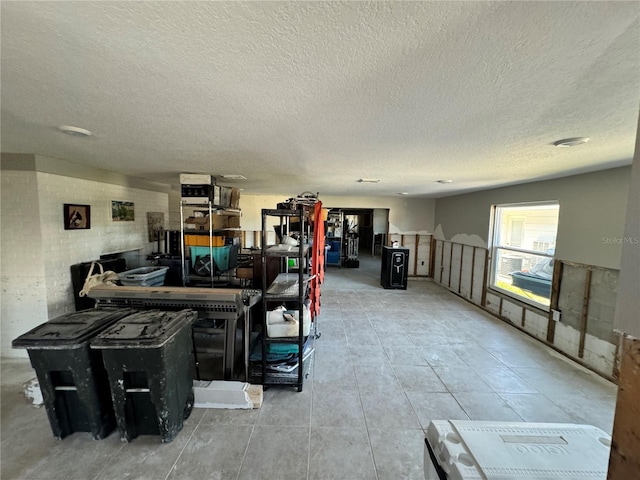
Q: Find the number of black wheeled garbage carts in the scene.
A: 2